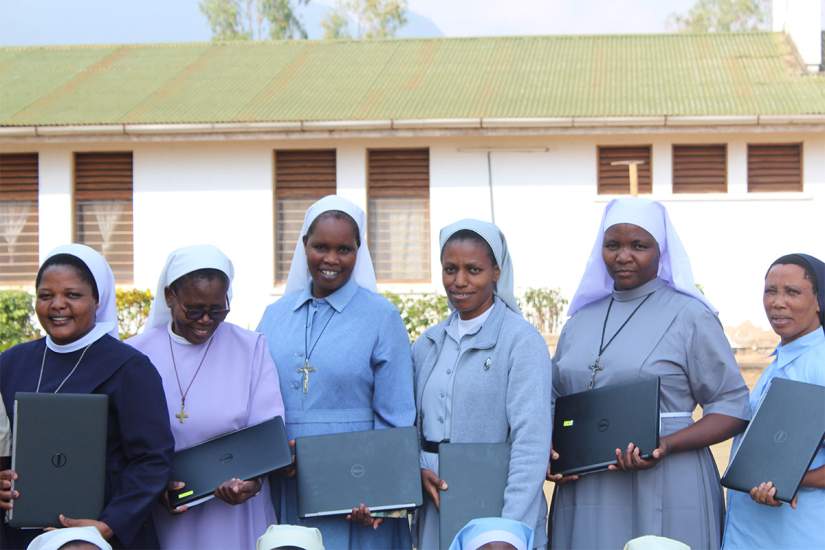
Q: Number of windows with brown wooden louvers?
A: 7